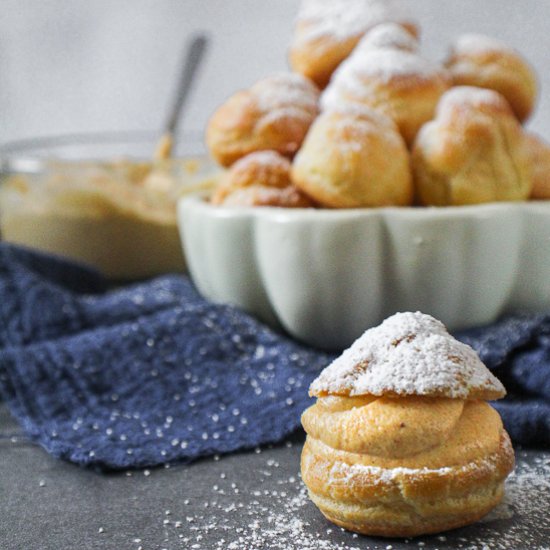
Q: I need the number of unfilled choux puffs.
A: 8